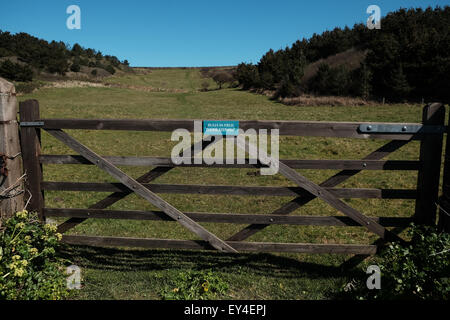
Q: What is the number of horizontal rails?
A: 5